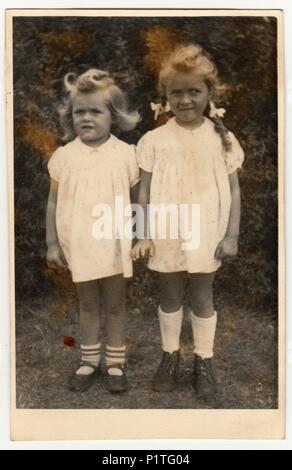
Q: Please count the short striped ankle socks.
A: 2